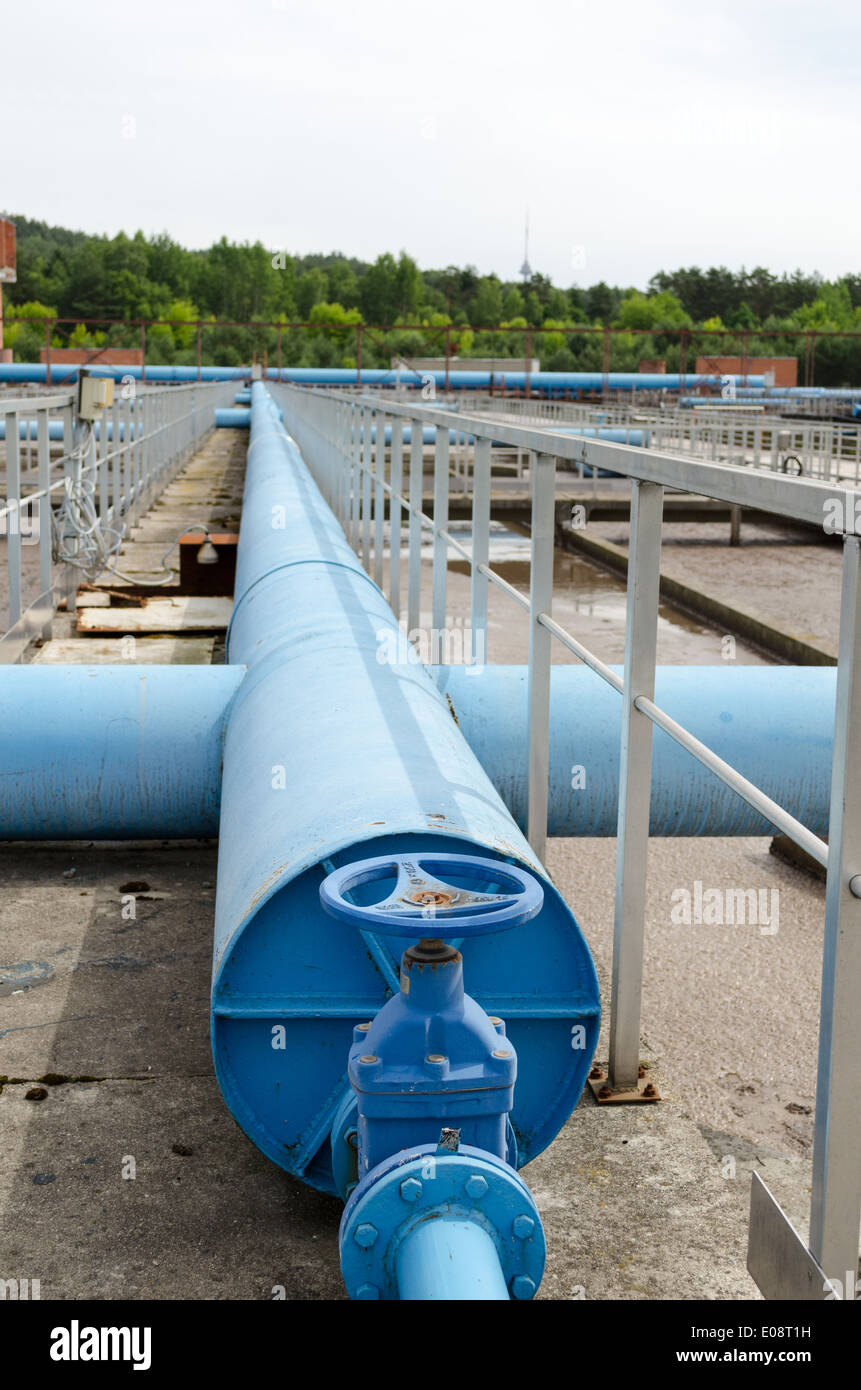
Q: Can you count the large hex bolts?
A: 6